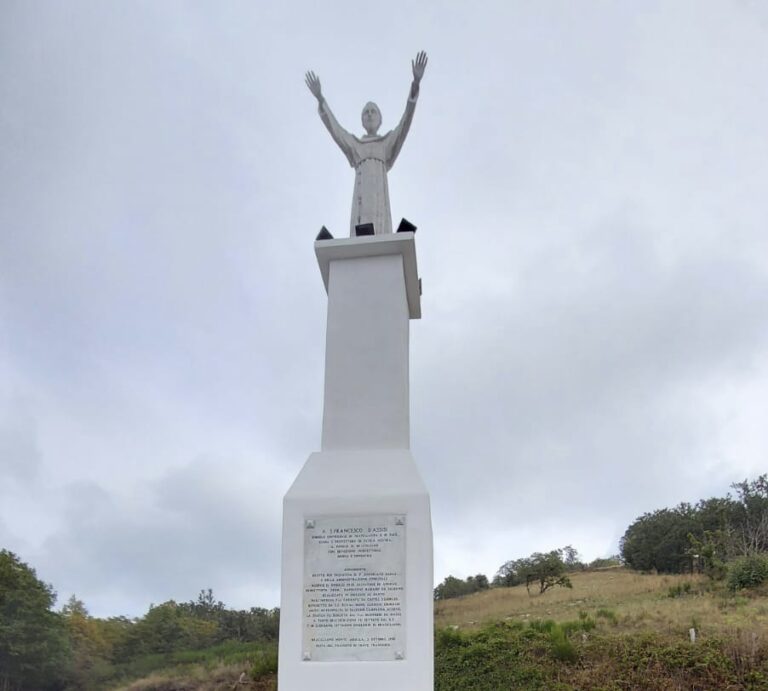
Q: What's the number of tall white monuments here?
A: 1